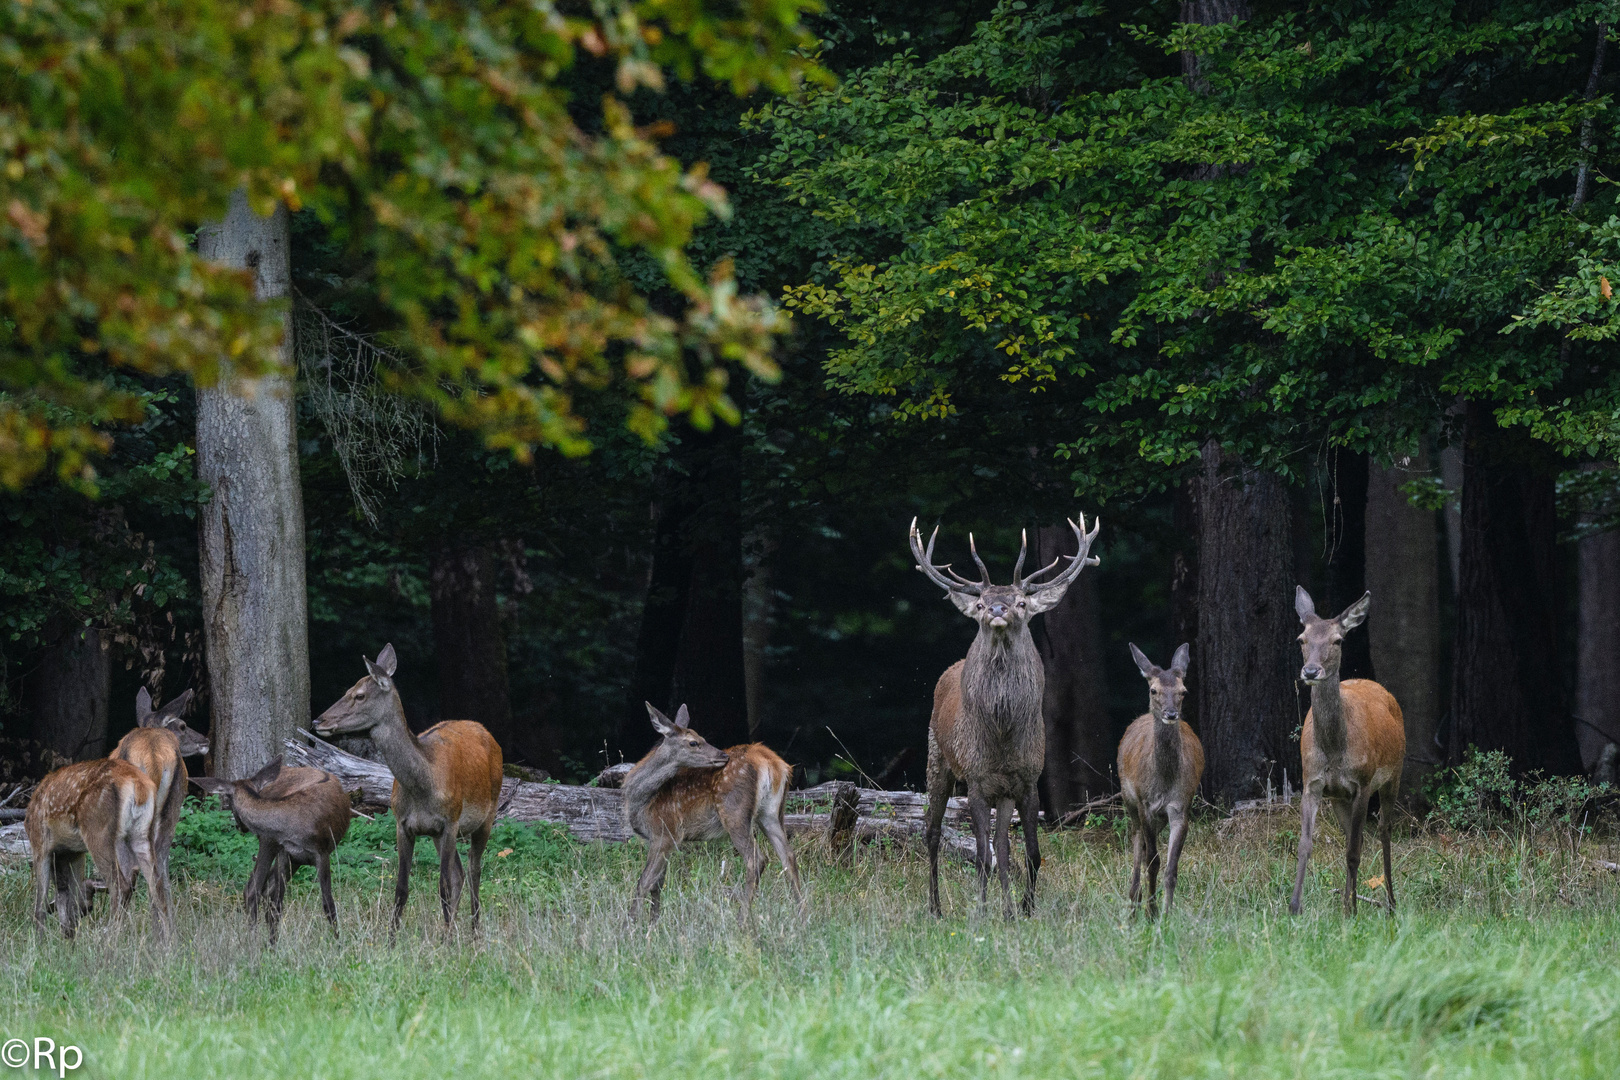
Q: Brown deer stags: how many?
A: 1